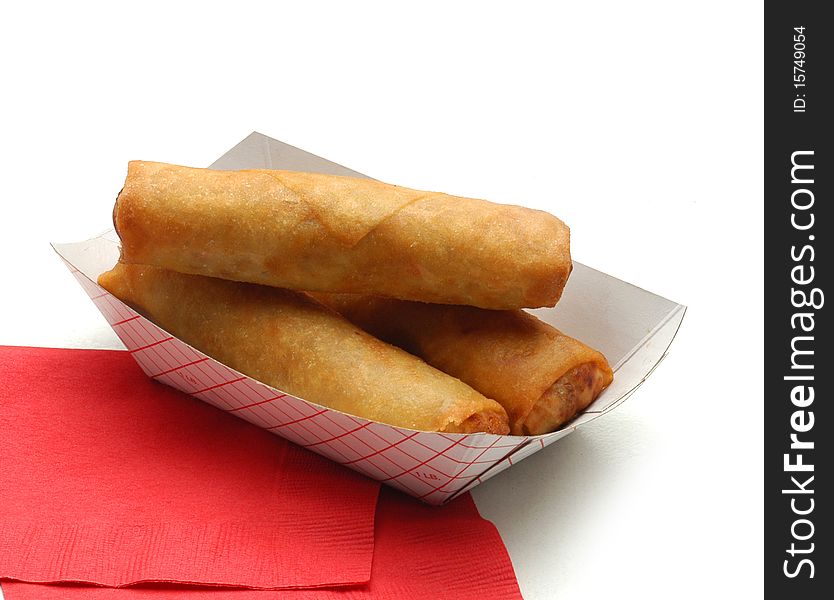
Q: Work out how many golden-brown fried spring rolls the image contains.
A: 3